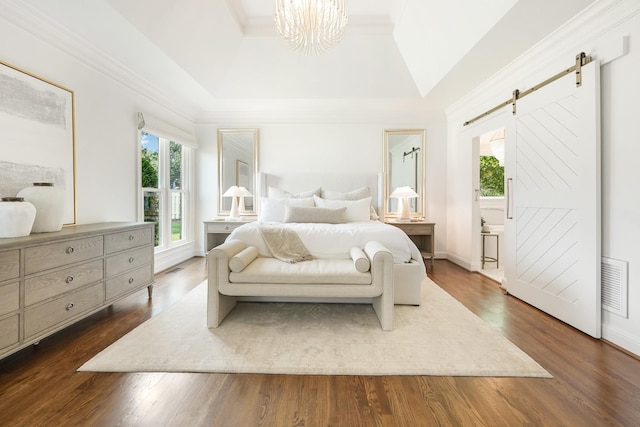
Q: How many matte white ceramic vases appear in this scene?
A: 2